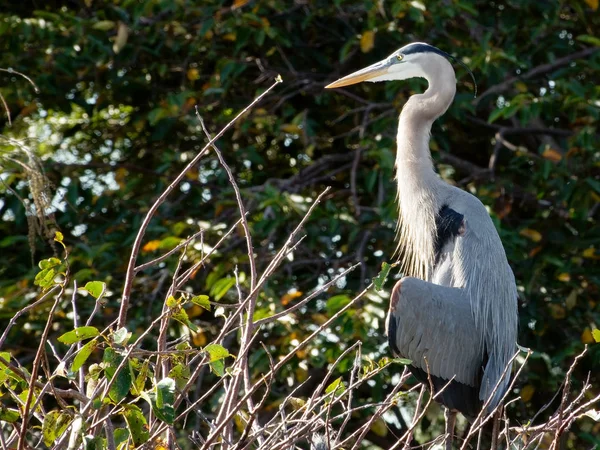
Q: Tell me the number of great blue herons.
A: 1